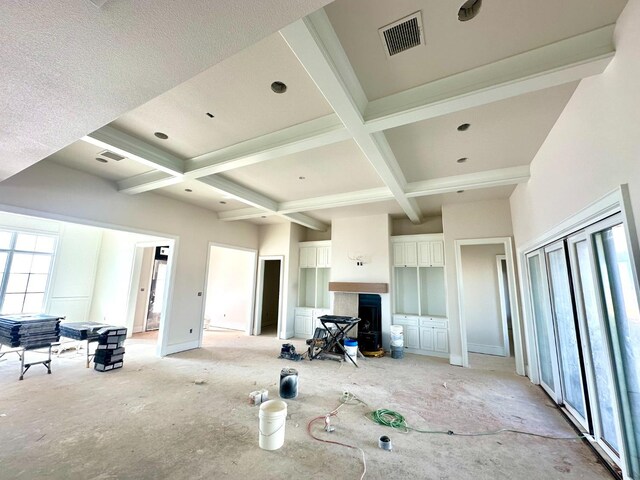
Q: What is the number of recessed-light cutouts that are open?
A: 10